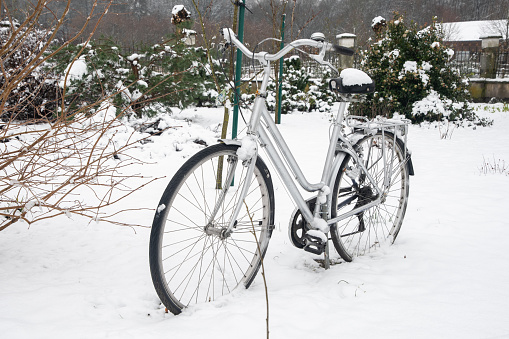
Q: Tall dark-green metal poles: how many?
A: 2